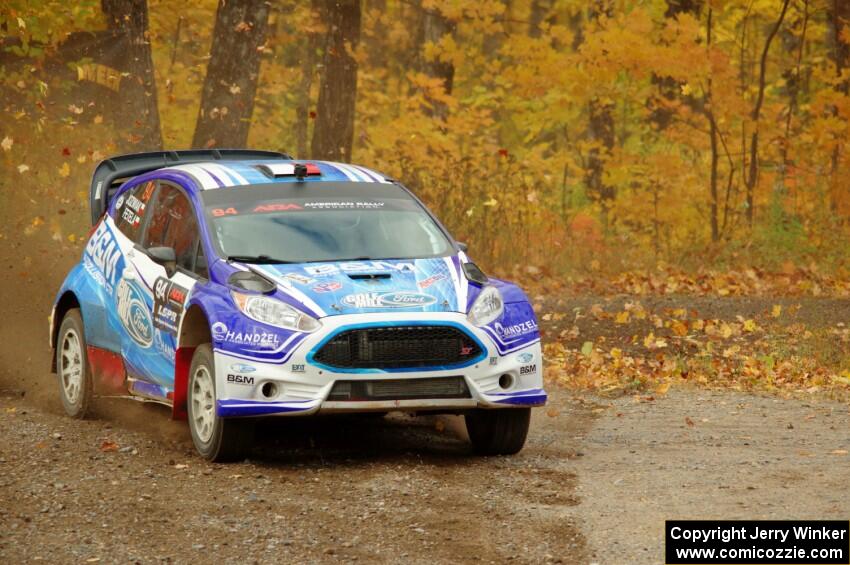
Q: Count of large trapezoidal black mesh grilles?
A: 1